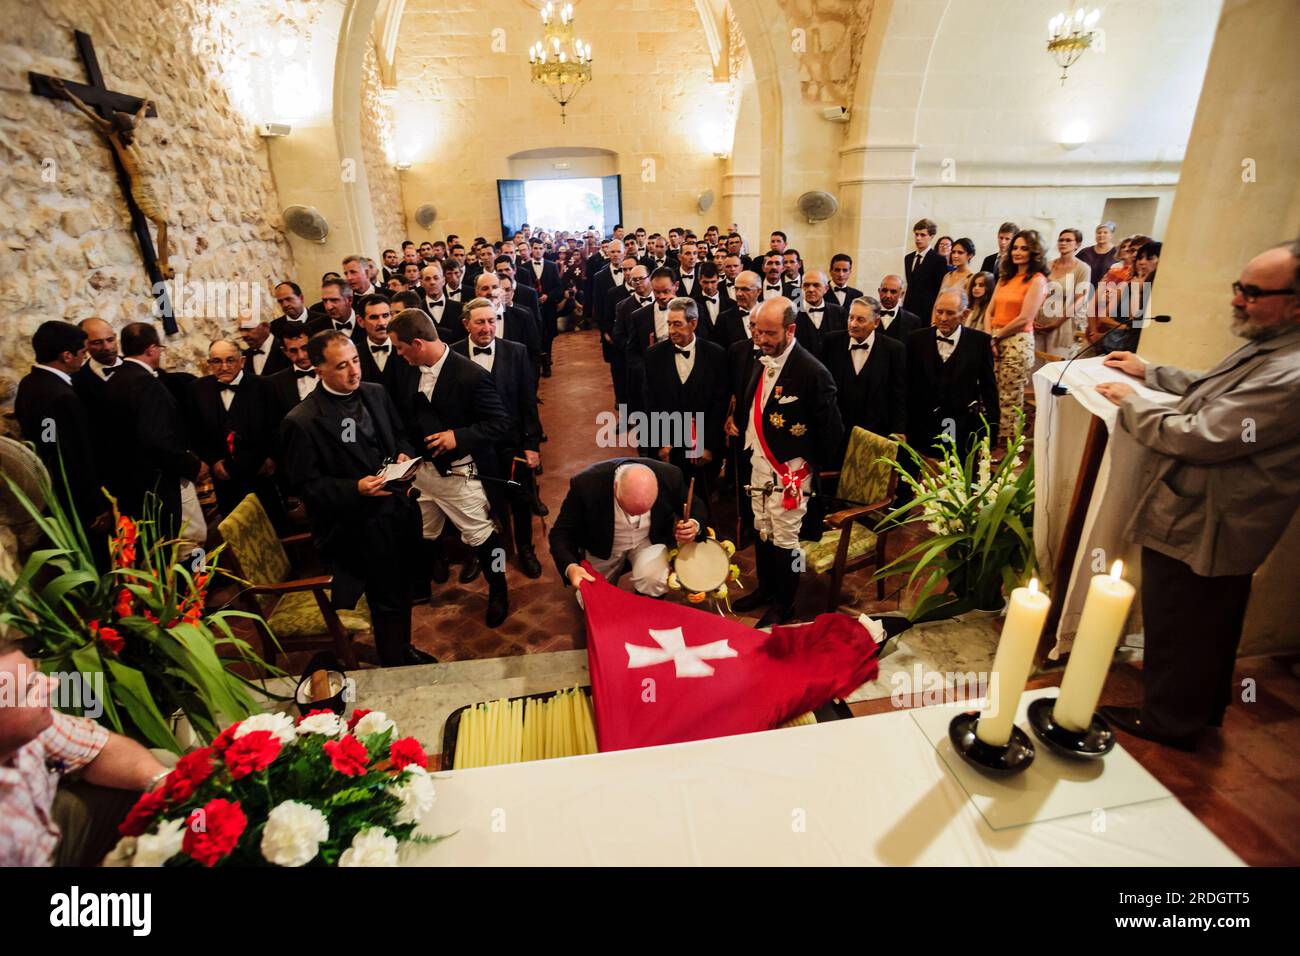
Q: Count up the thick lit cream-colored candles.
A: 2